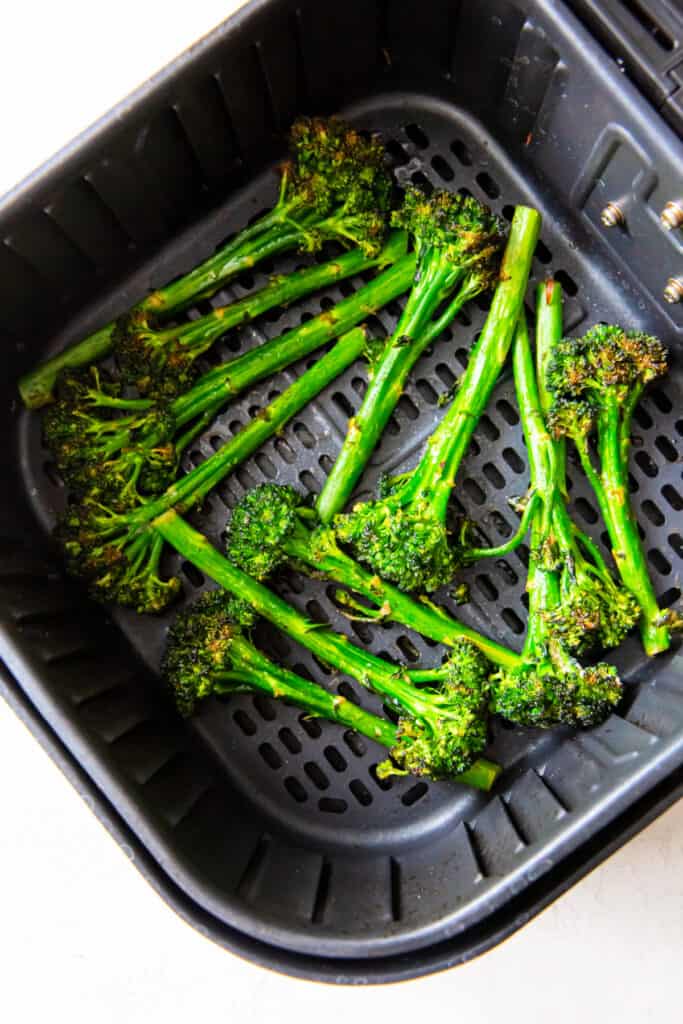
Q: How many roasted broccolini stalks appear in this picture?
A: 12